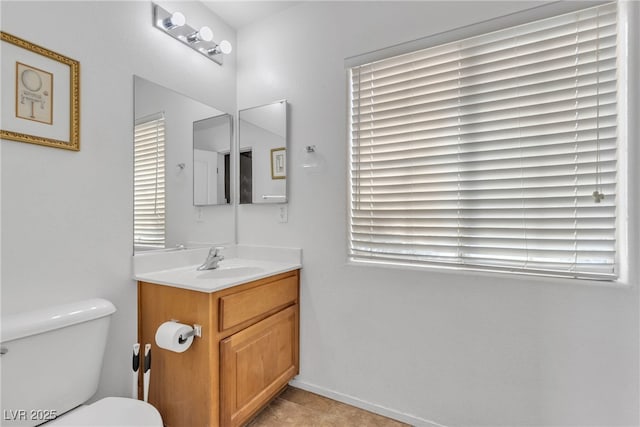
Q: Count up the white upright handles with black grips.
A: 2